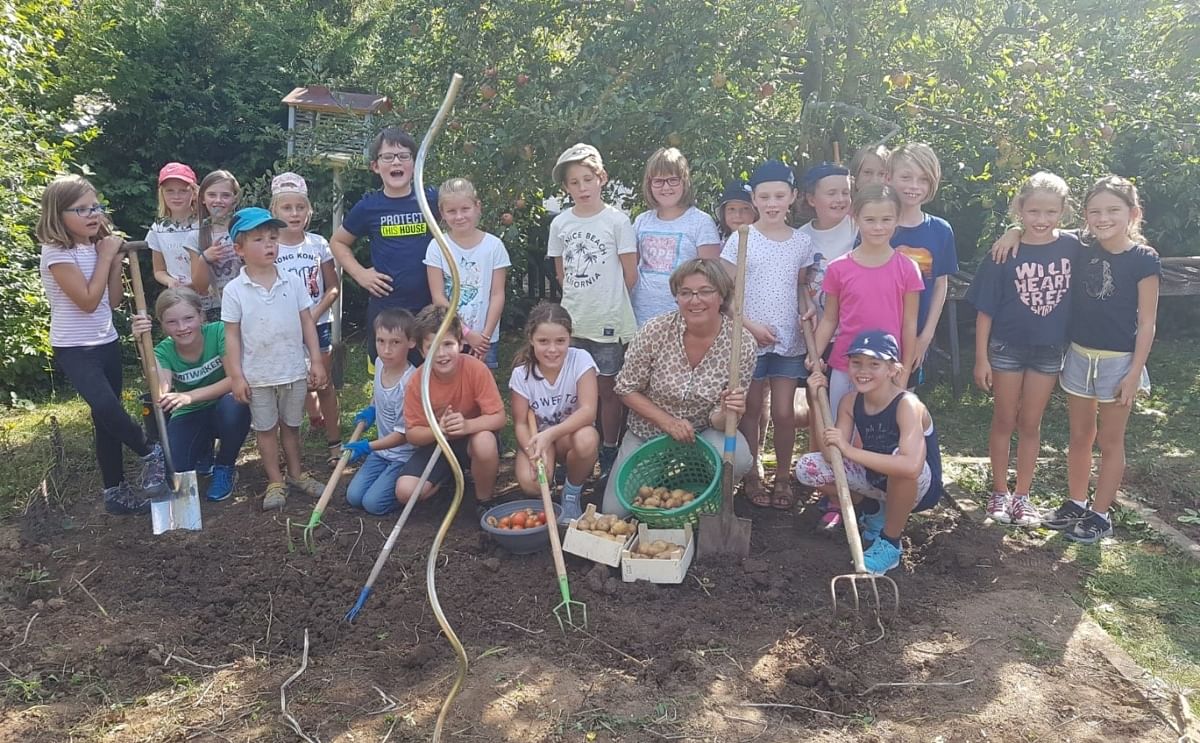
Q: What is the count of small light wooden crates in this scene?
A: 2